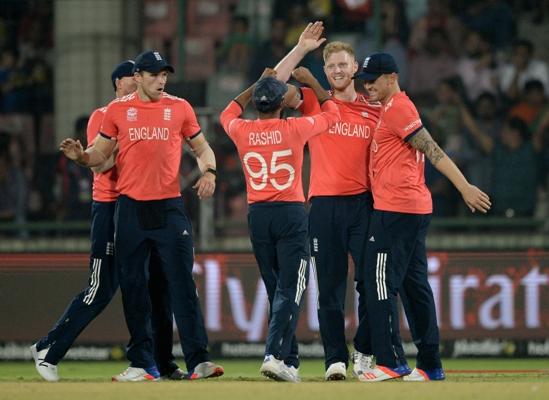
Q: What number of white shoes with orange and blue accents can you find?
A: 4